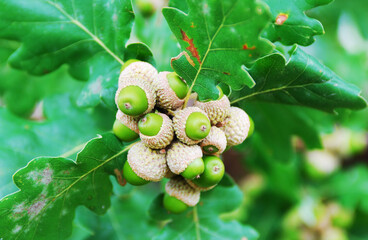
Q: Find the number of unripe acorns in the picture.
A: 13